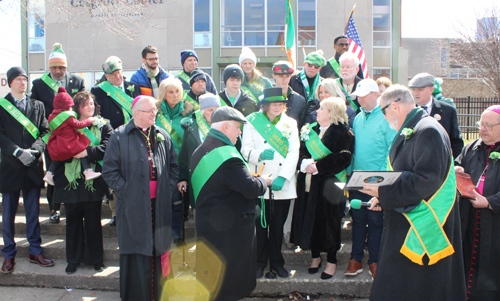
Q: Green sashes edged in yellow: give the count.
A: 1